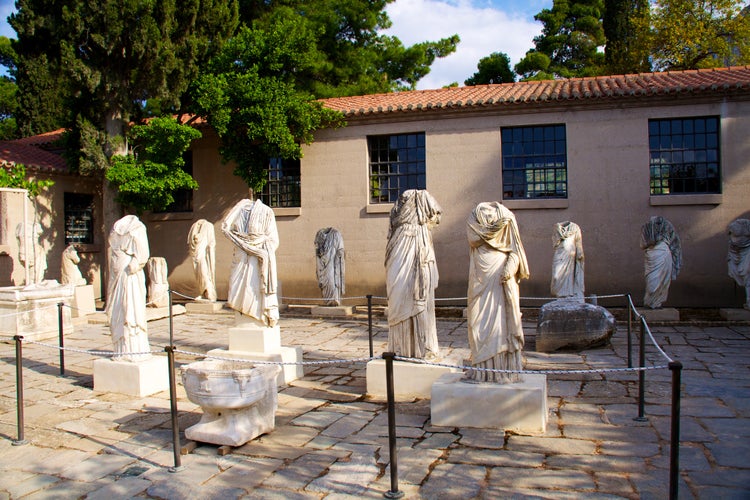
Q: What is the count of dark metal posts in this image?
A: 9